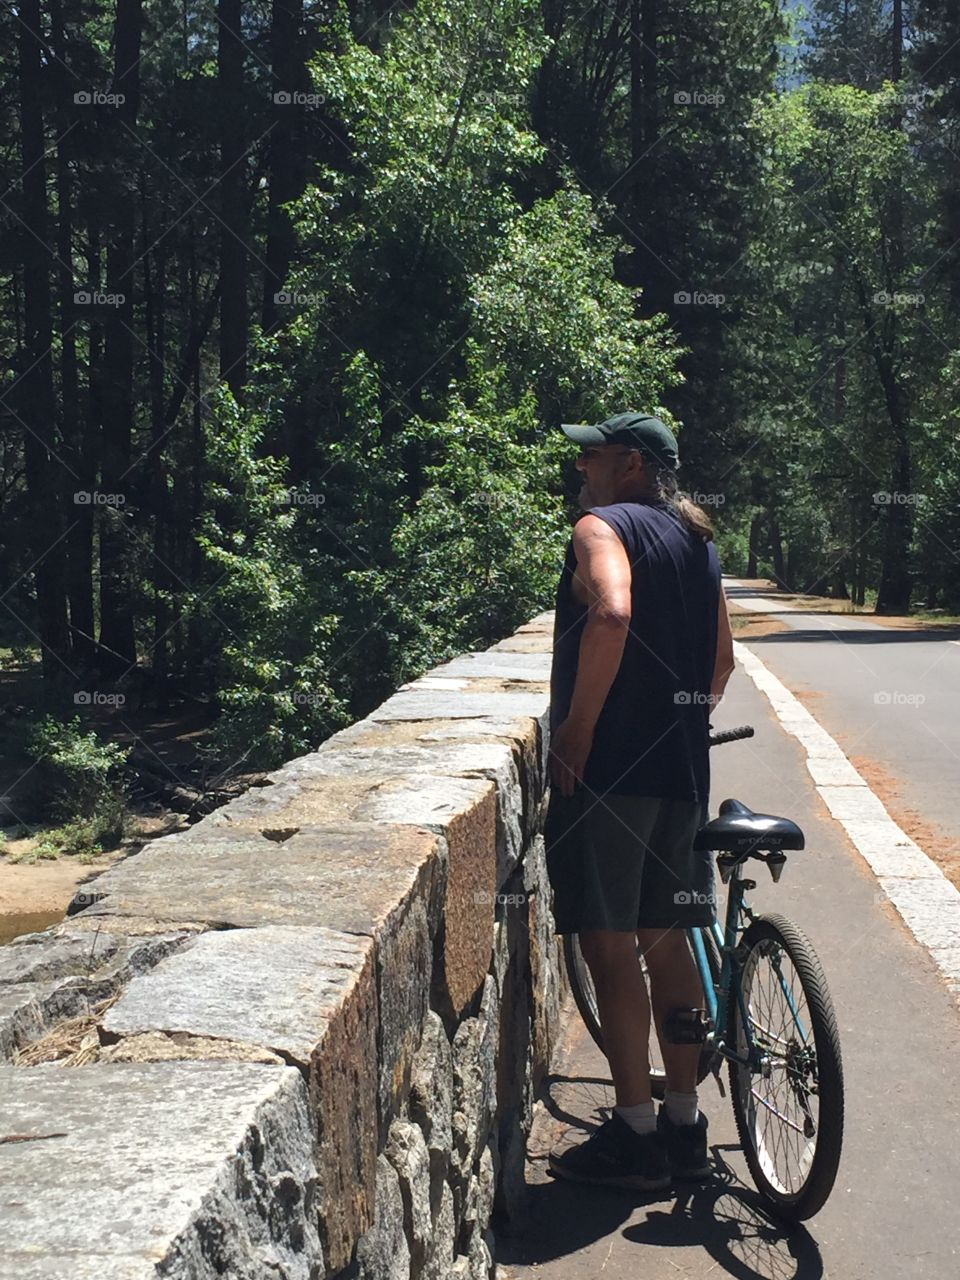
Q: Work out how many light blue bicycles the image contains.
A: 1